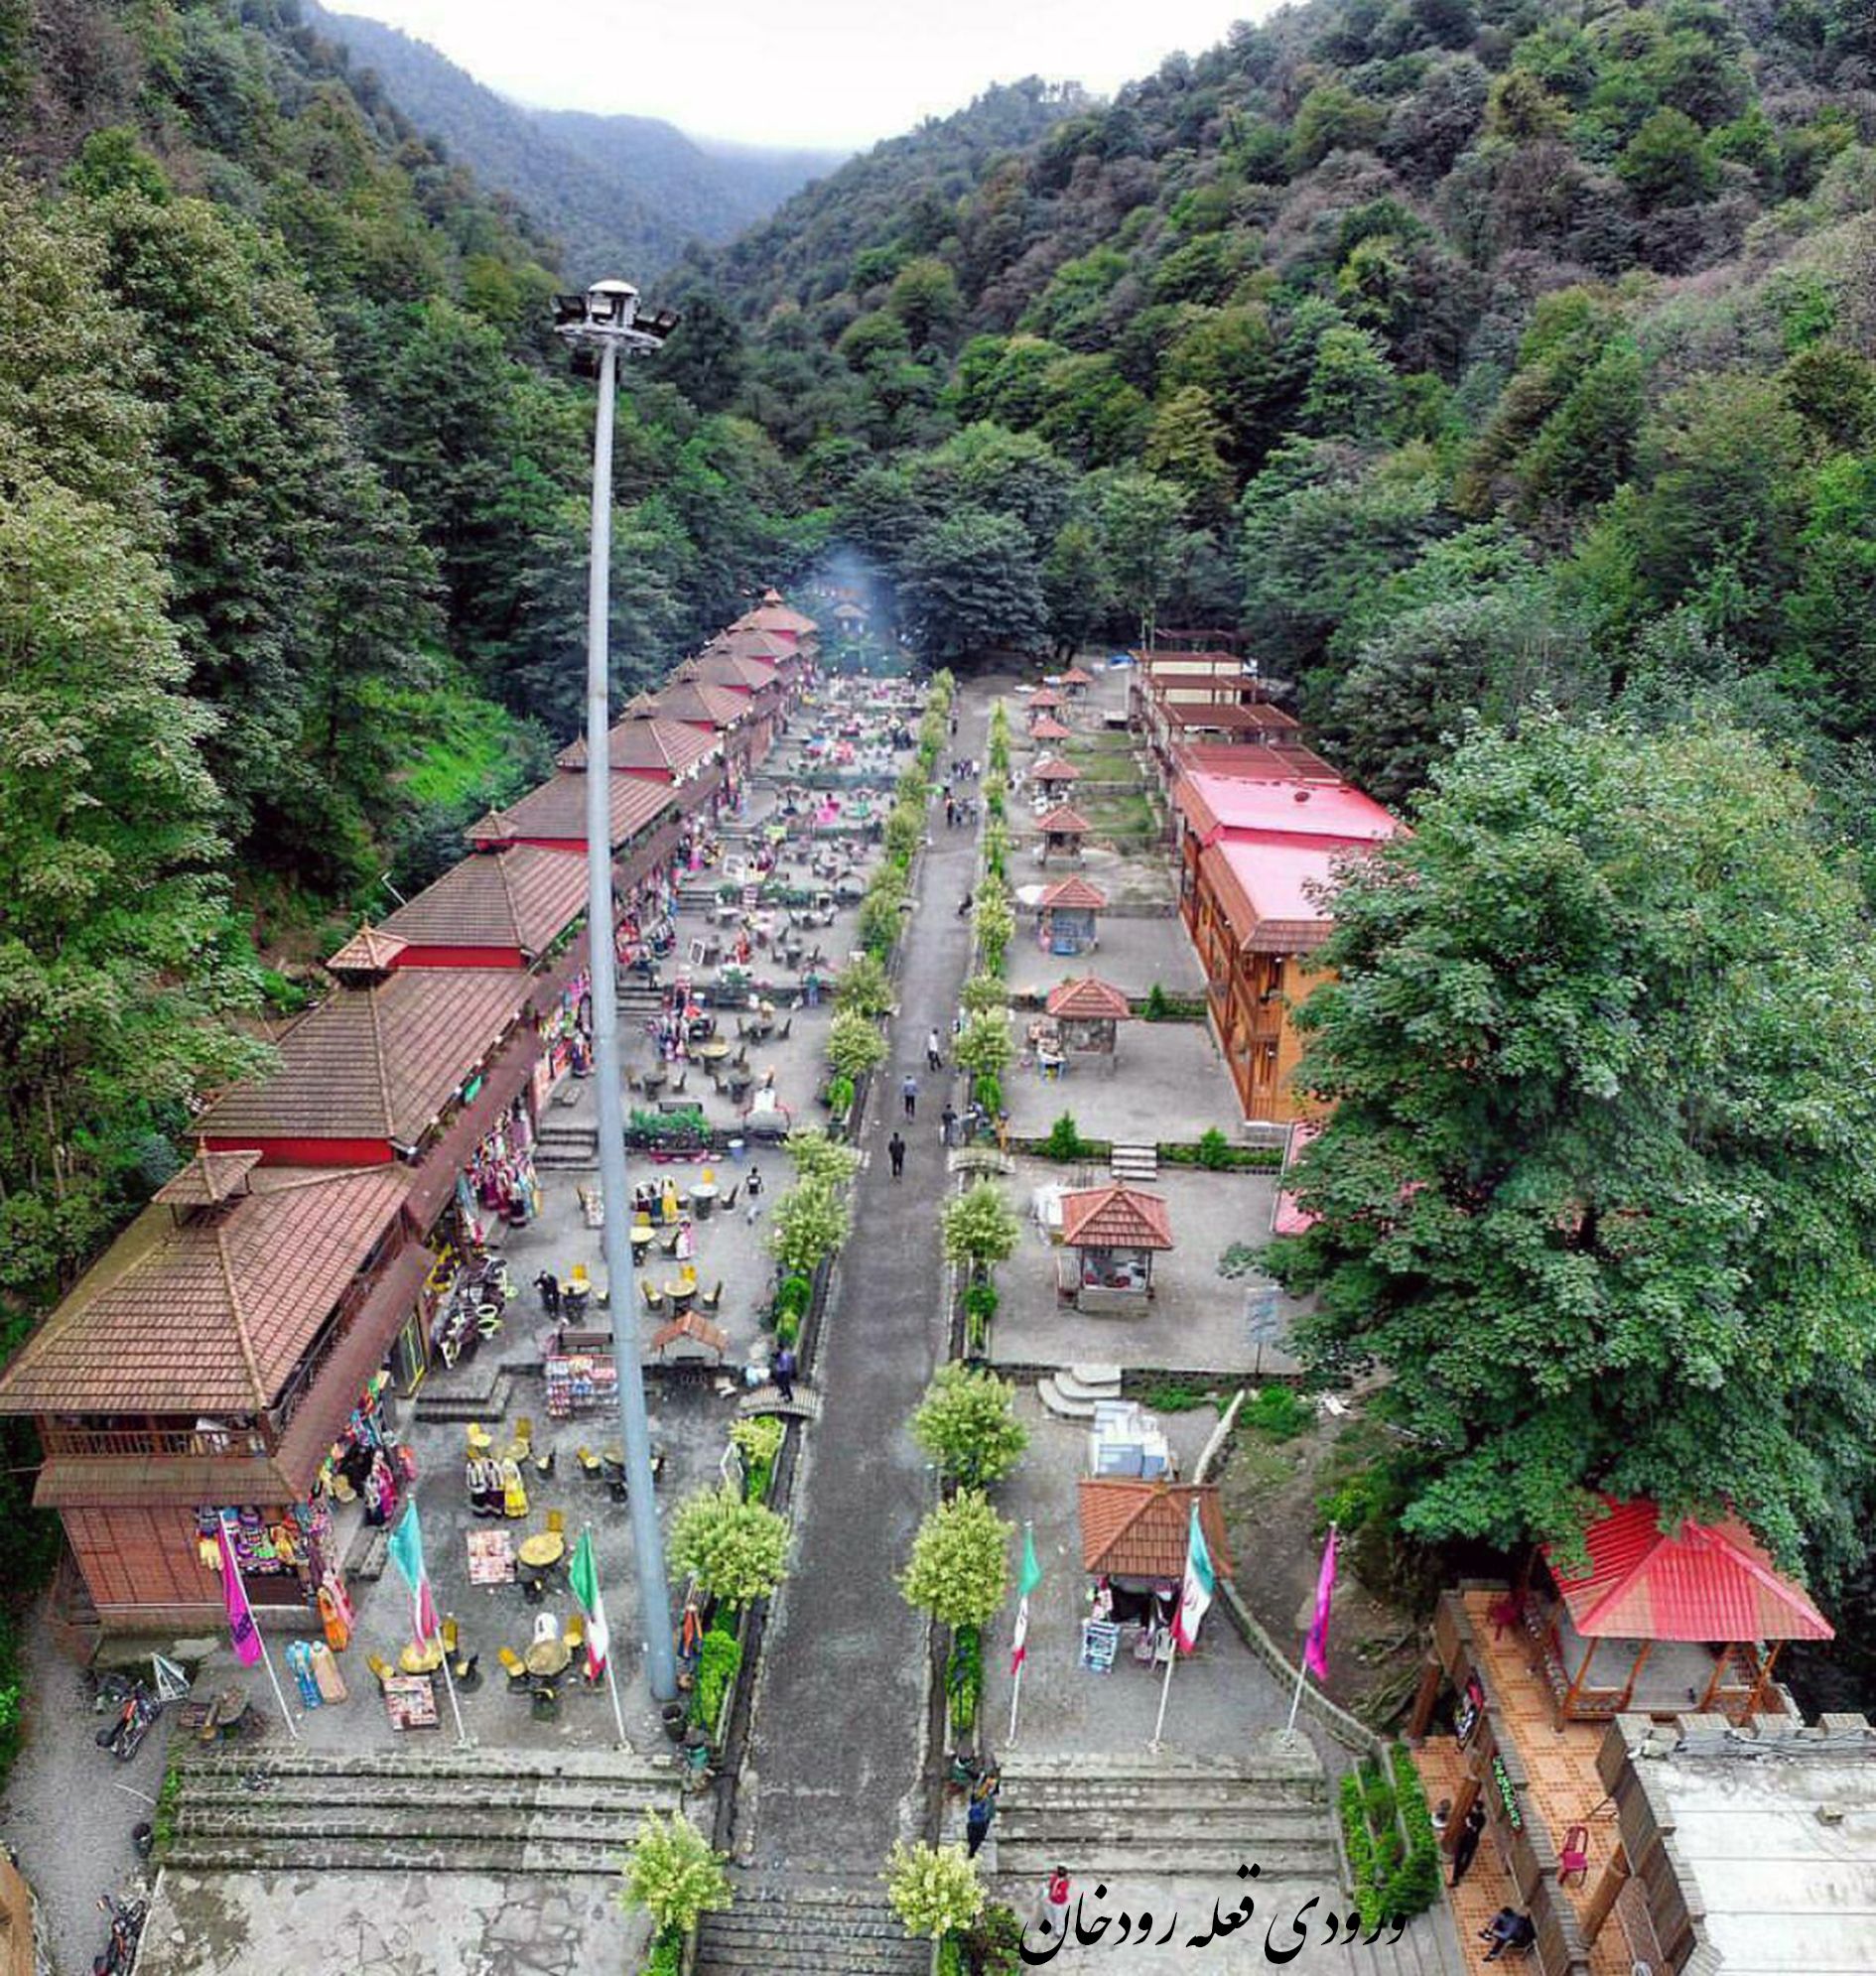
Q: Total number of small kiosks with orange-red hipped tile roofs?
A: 9